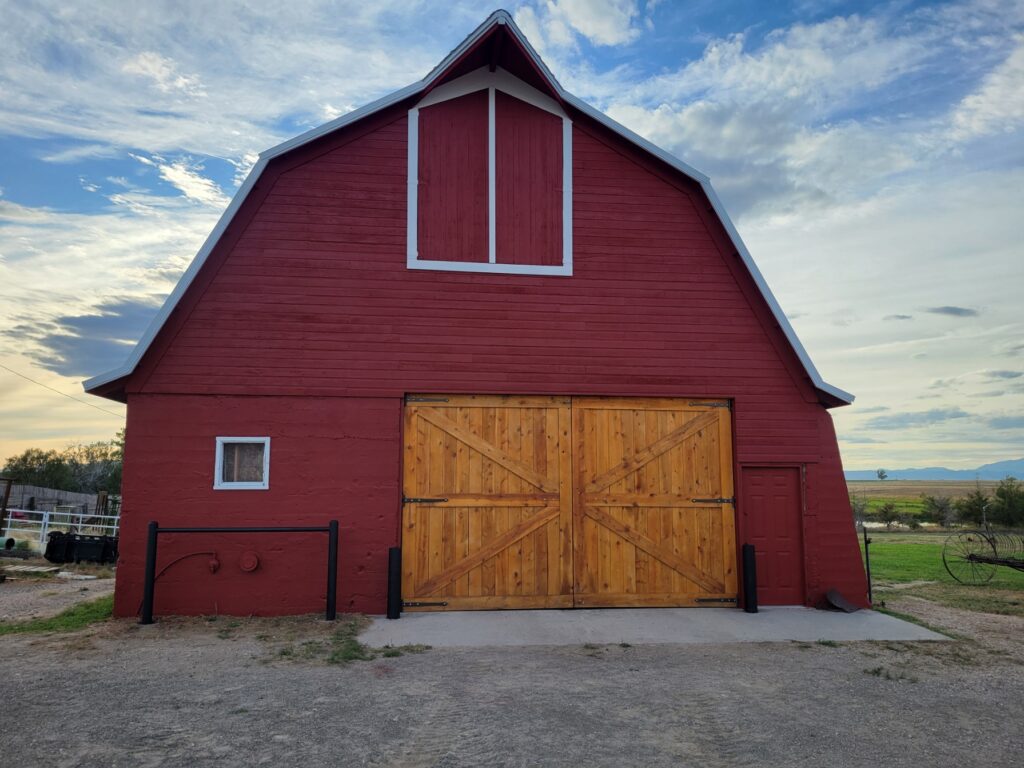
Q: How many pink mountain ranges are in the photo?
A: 0